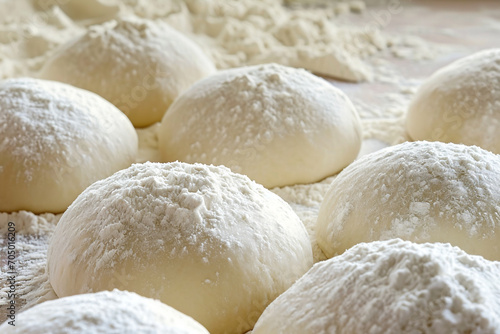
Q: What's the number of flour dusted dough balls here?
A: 8